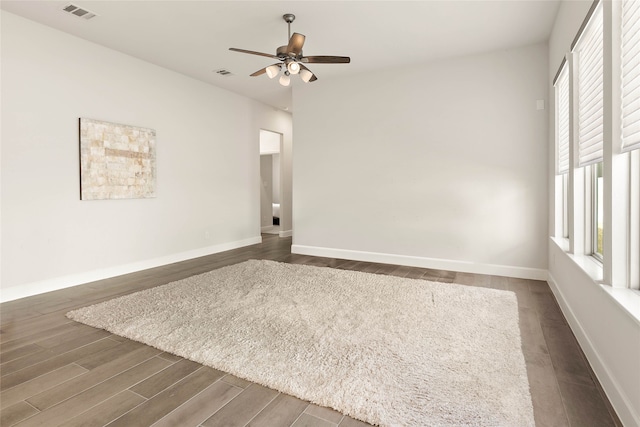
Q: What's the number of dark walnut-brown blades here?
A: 5